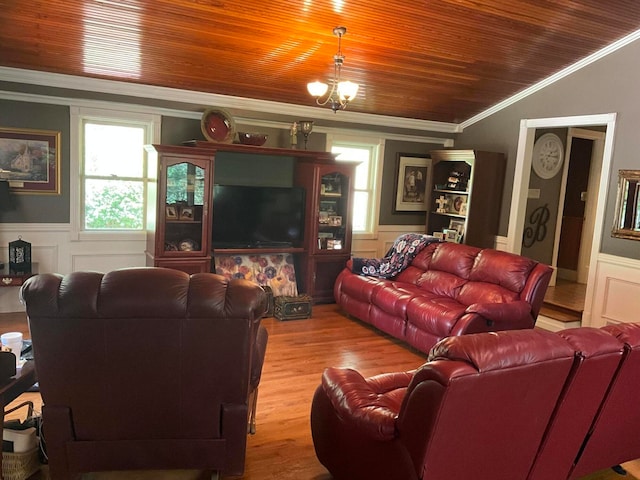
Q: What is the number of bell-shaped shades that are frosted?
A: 3